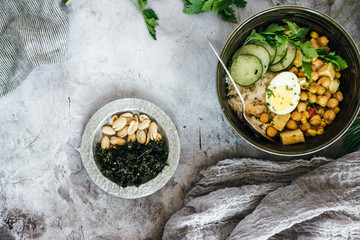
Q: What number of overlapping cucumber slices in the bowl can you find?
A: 5